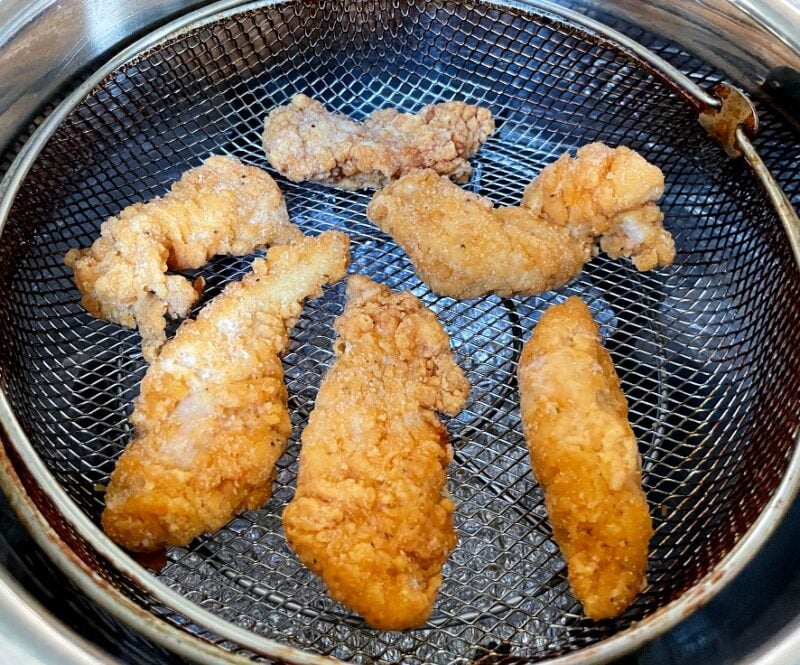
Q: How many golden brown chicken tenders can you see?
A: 7